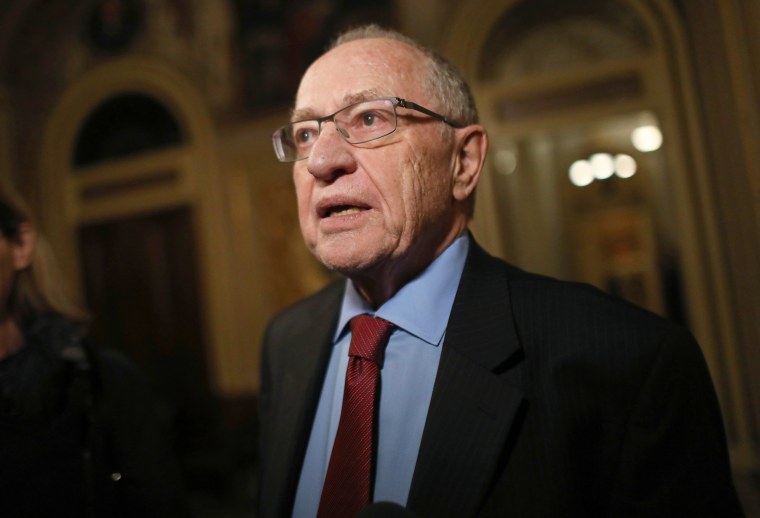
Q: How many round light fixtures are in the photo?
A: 4